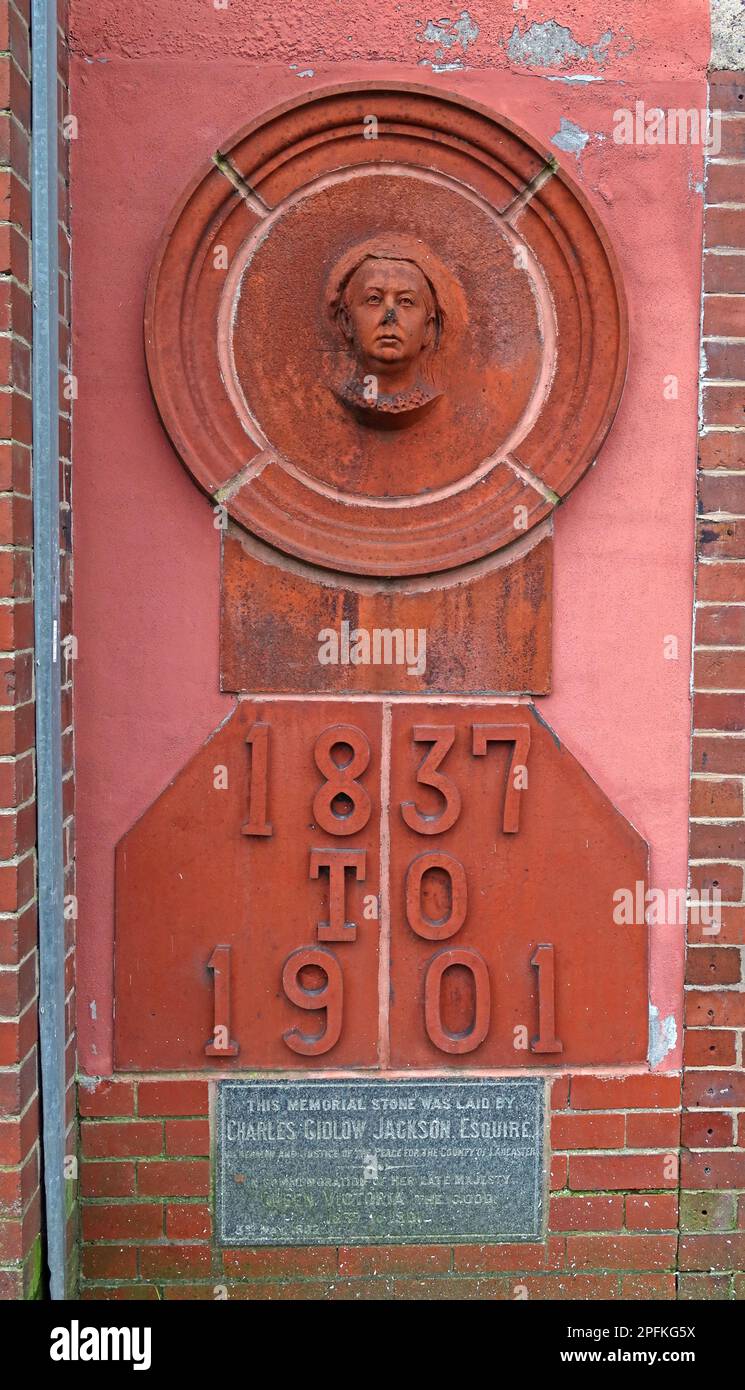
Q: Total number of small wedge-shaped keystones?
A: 4